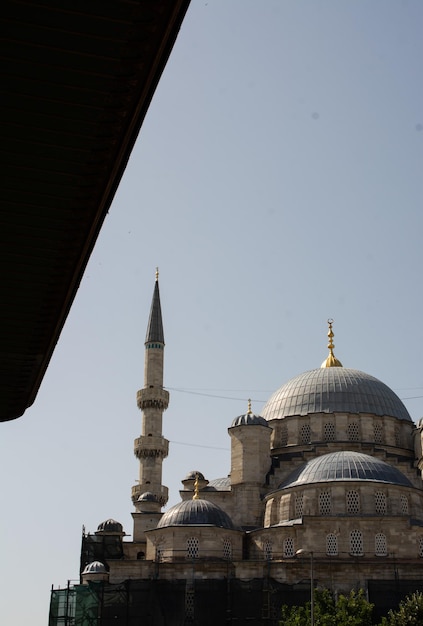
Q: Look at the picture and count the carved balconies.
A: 3